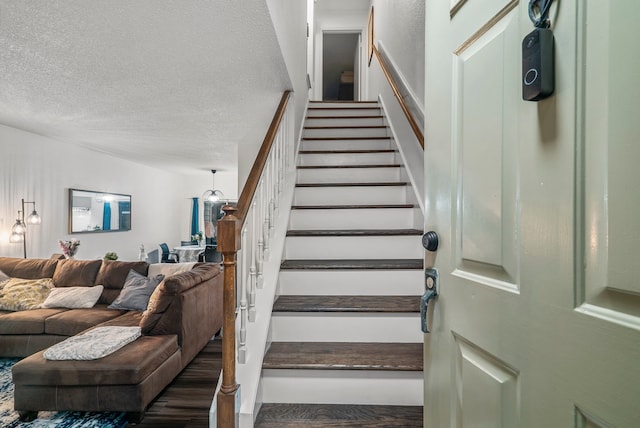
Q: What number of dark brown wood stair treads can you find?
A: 14